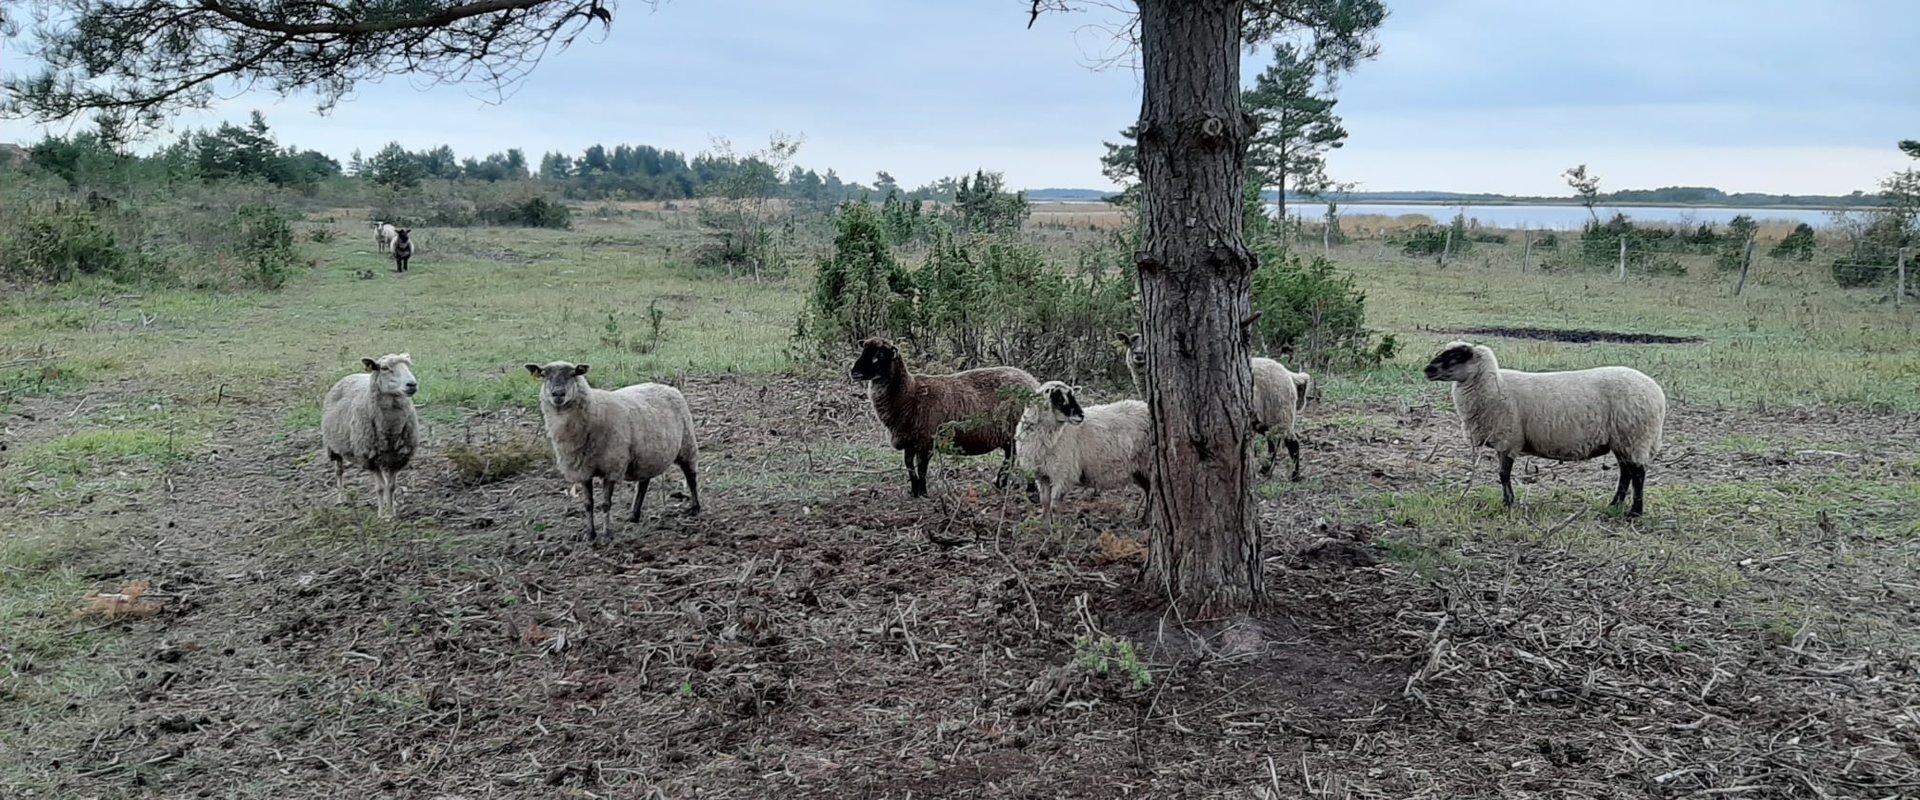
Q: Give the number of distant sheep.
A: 2